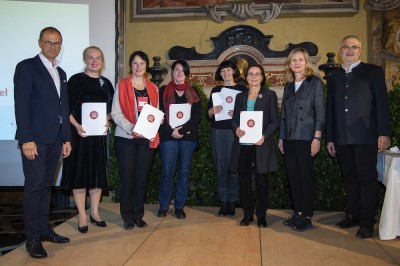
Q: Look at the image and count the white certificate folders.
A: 5